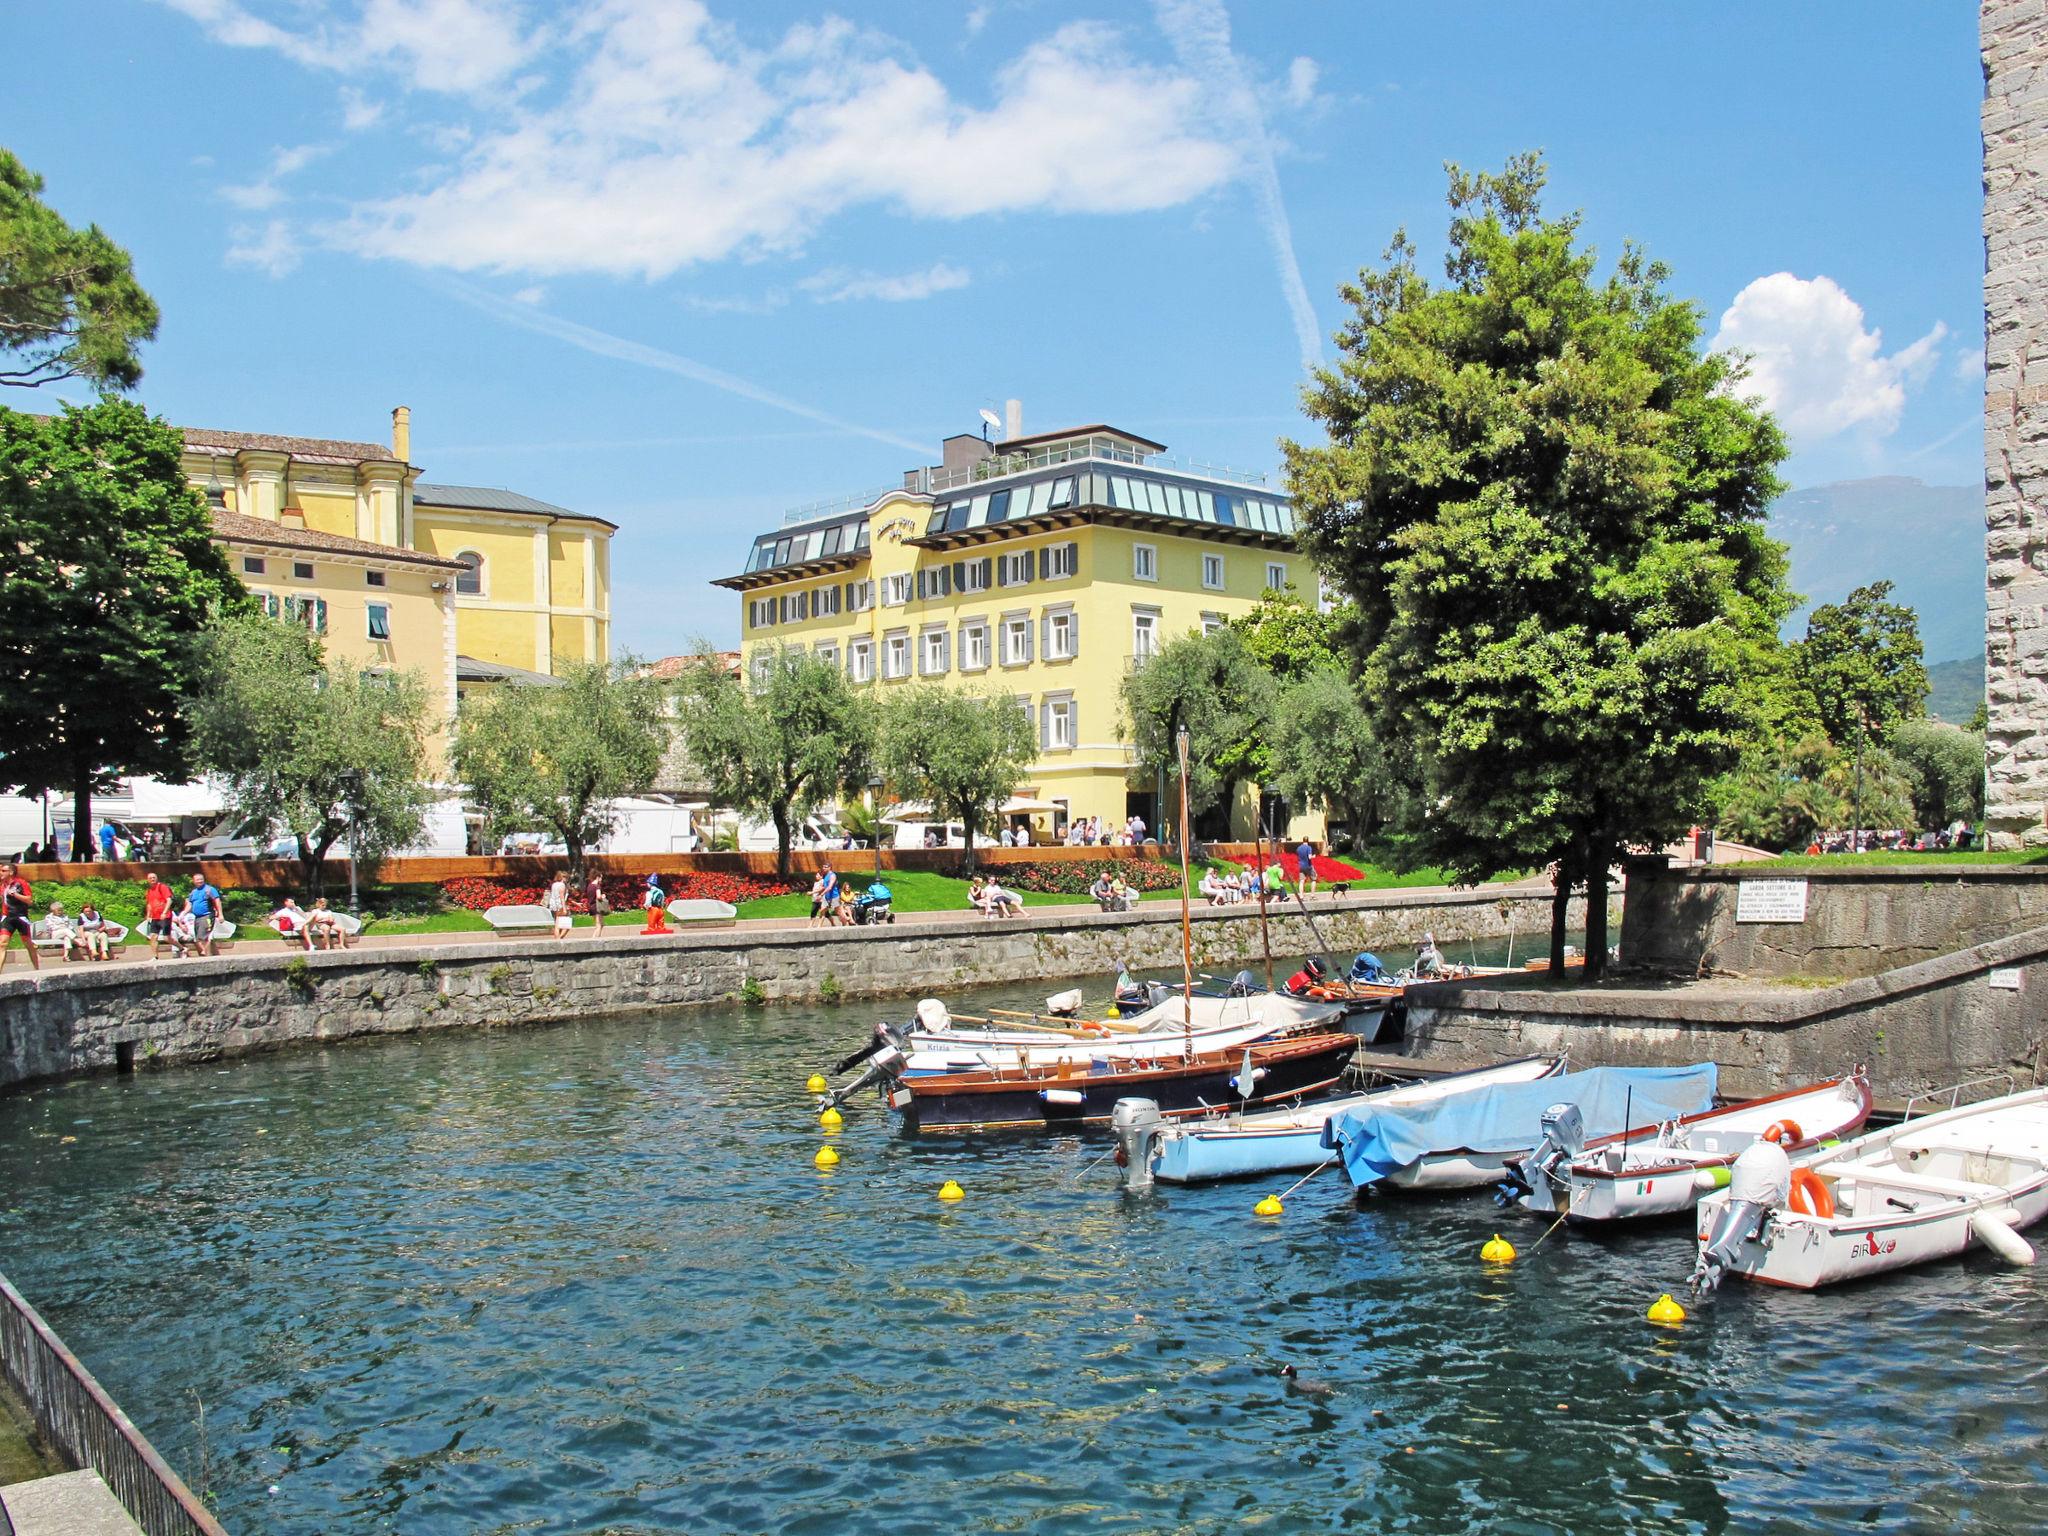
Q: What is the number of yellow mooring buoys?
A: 8